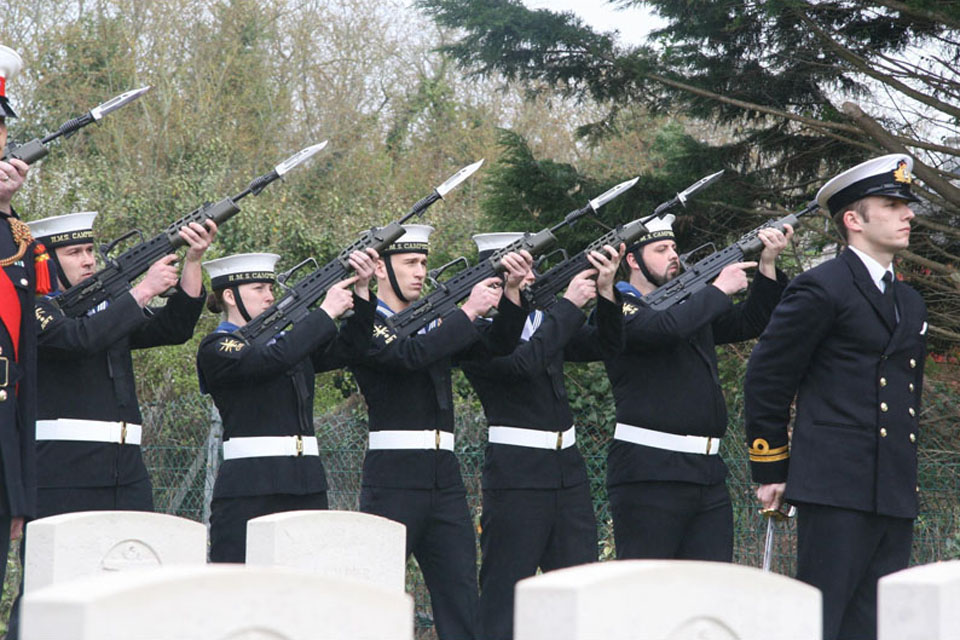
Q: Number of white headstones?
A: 5